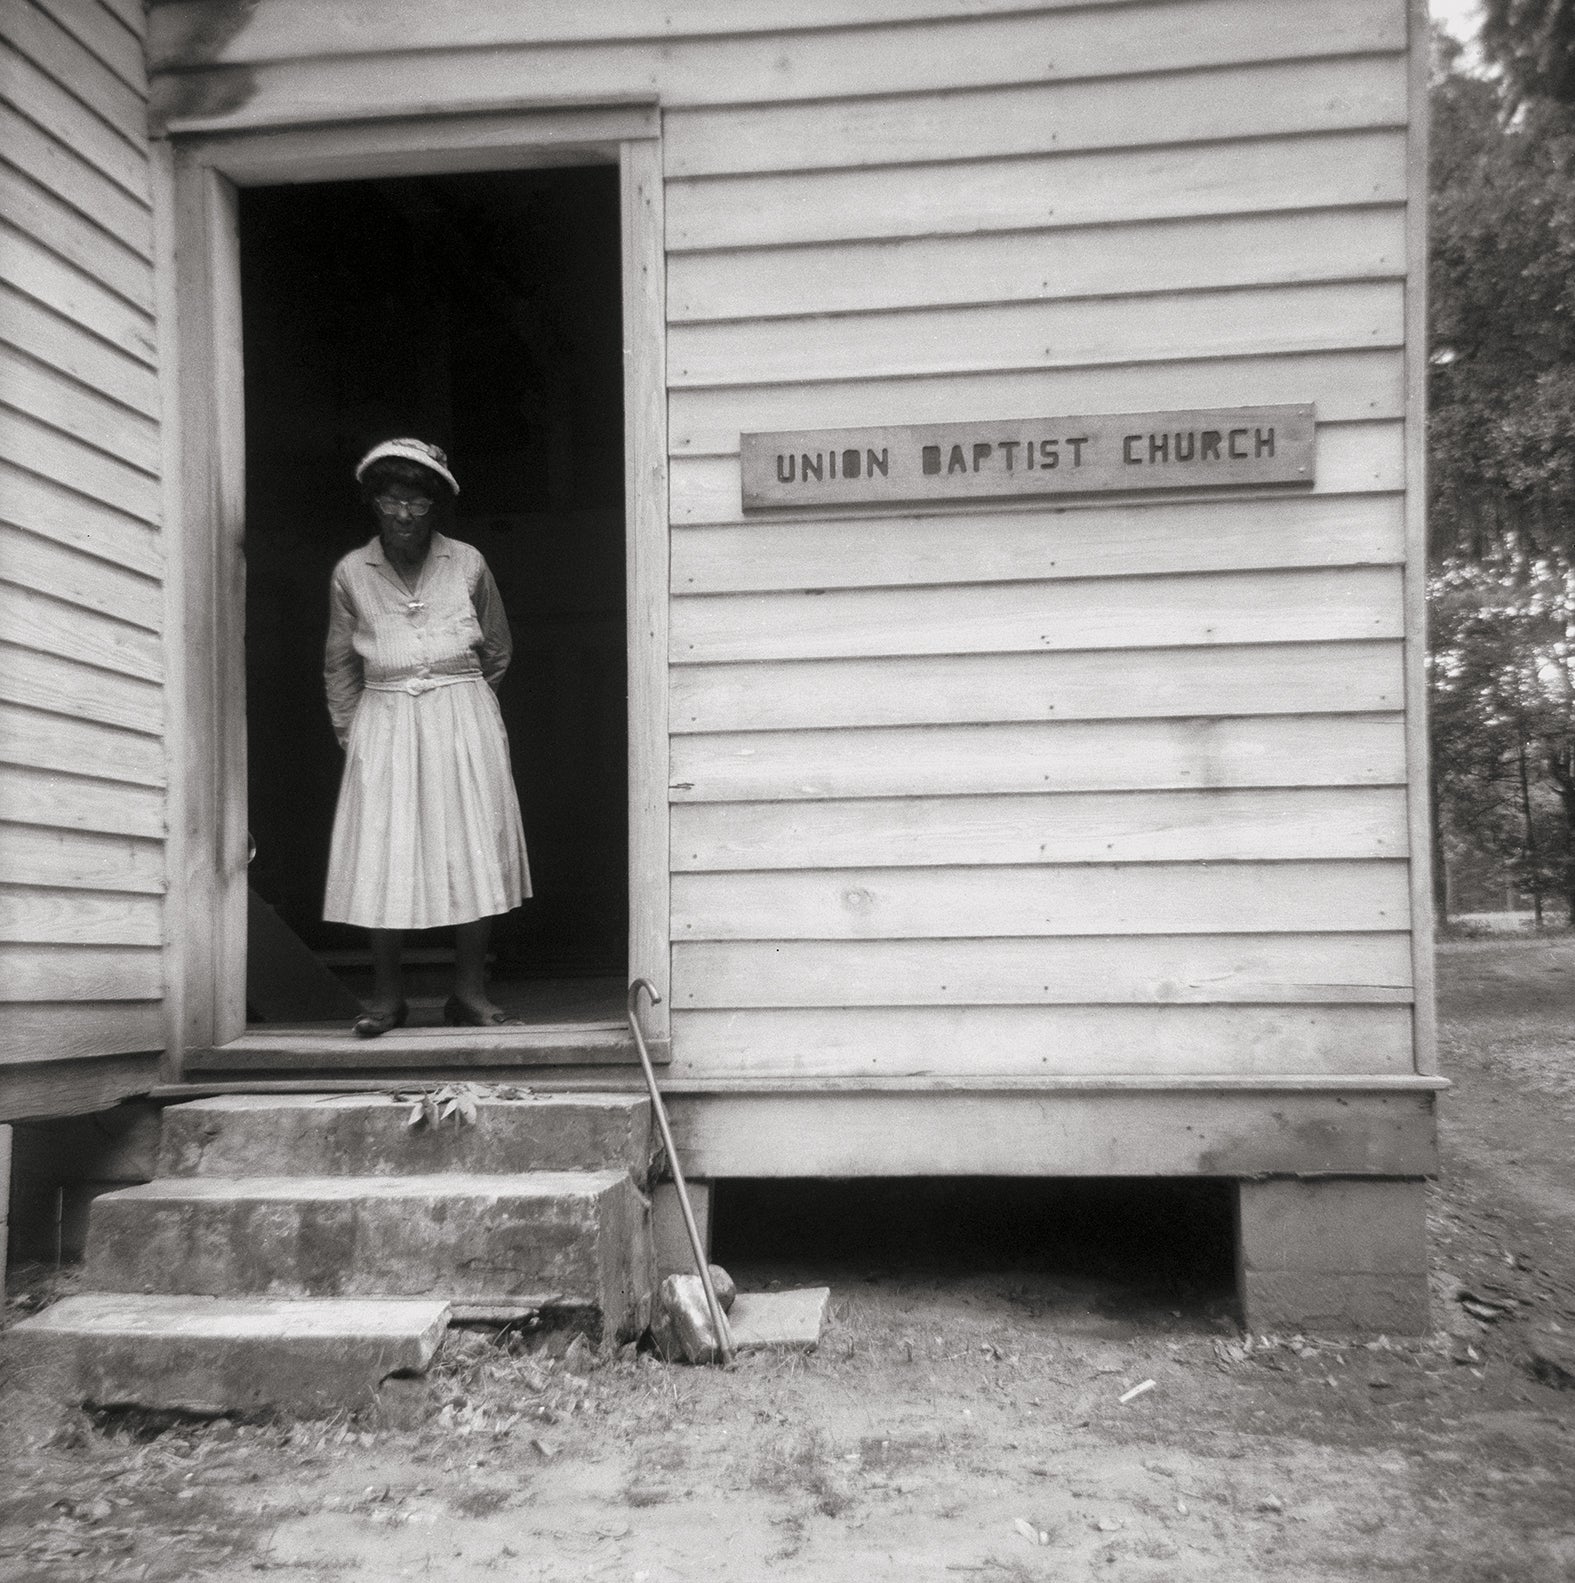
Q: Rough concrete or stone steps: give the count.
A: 3